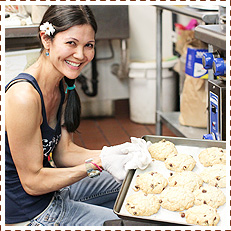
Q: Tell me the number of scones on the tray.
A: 10